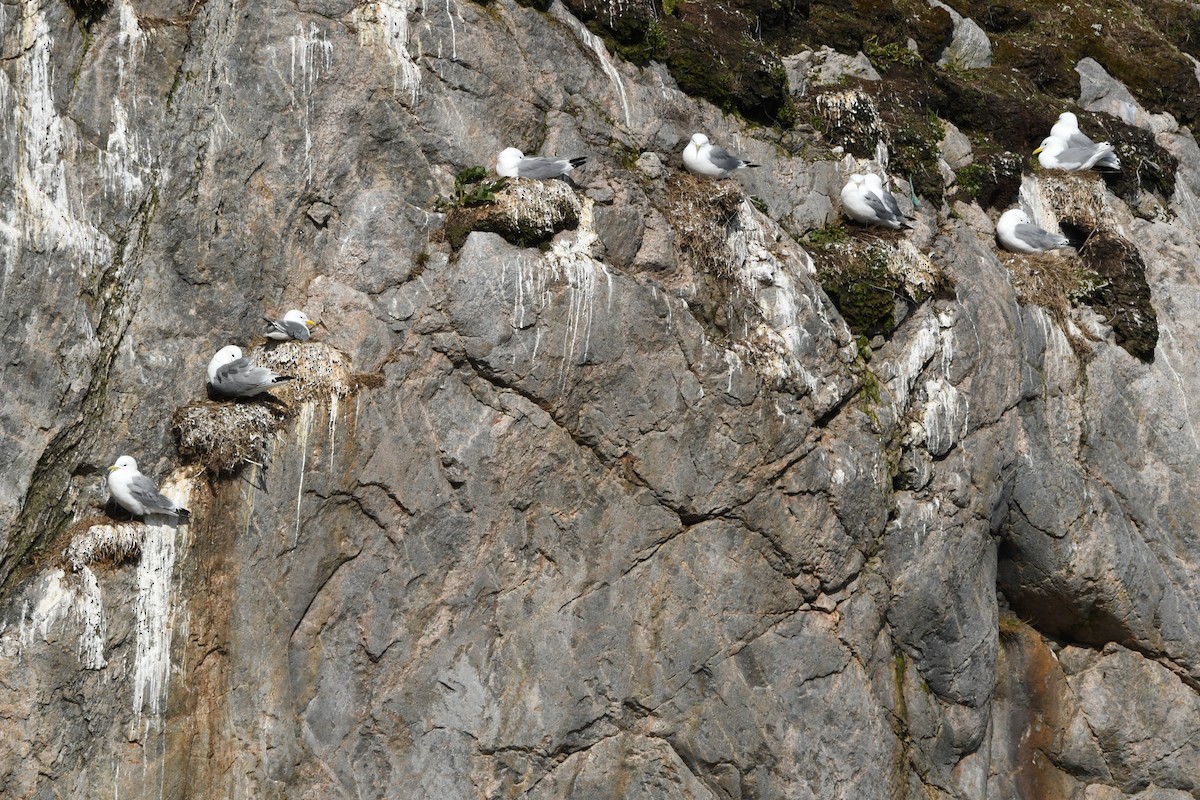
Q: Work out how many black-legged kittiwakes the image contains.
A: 10